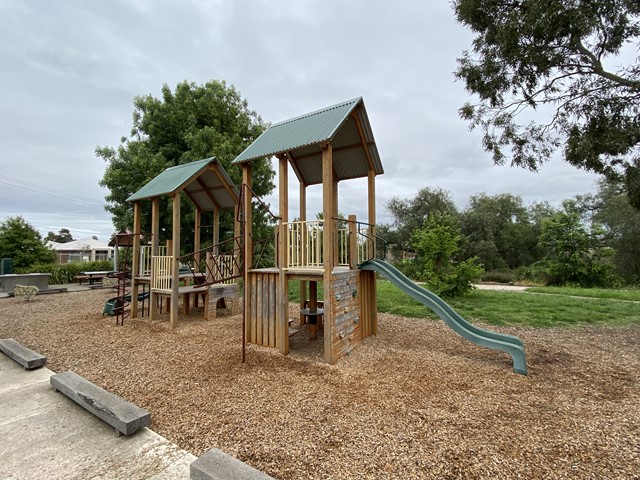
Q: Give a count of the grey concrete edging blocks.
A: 3